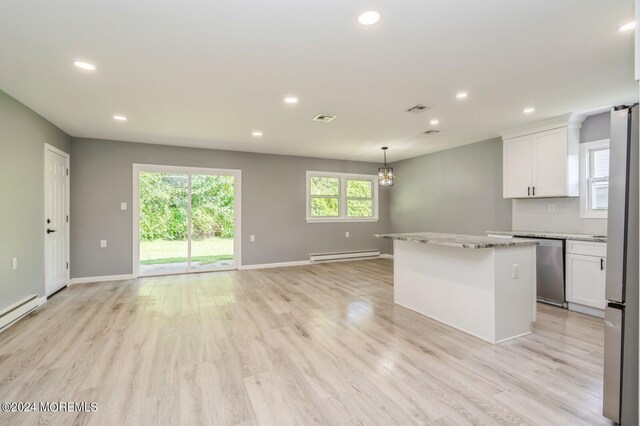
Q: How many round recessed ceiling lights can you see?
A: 9